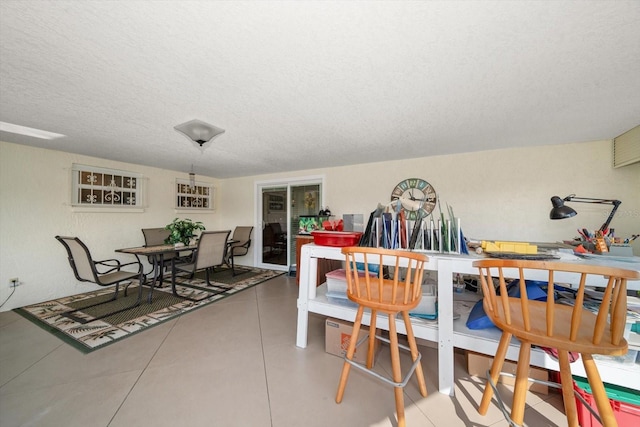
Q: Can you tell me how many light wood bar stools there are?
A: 2